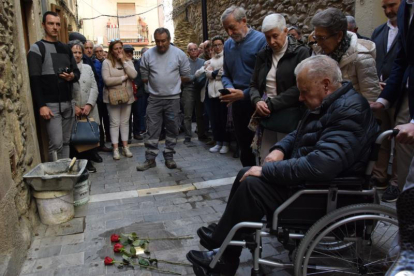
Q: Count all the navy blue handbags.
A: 1